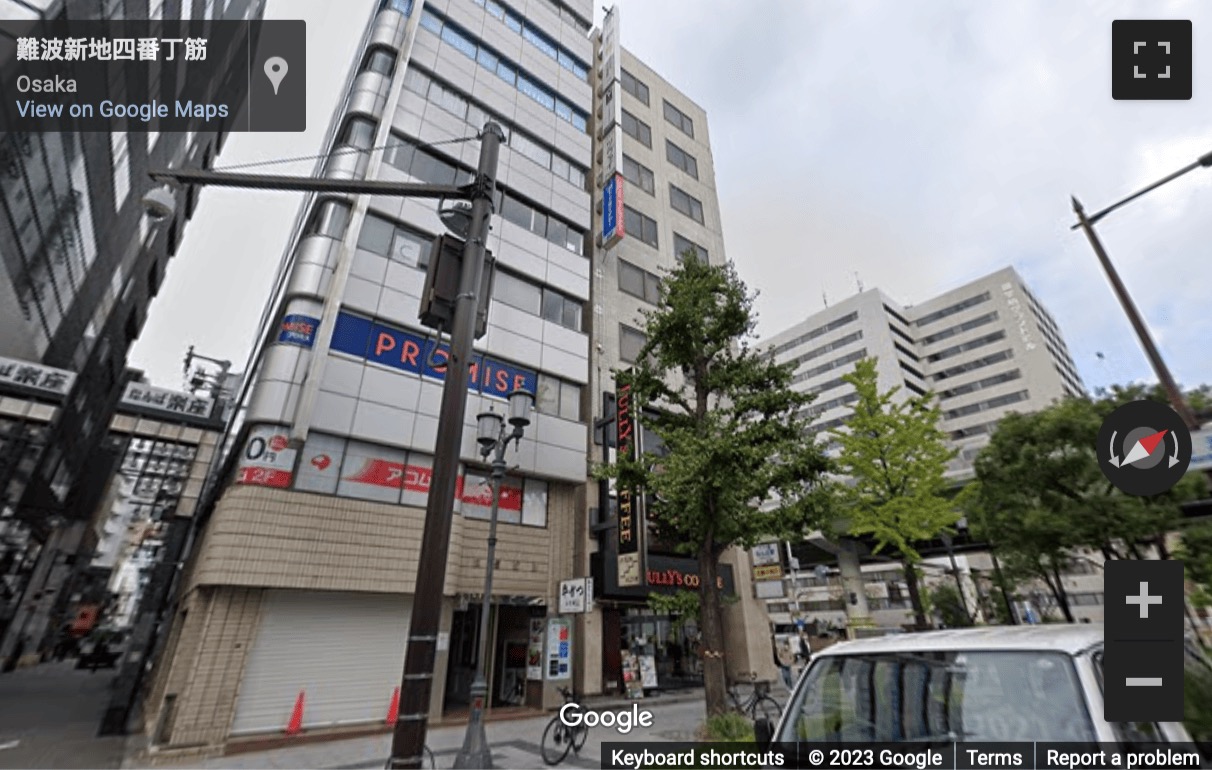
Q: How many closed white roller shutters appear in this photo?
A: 1